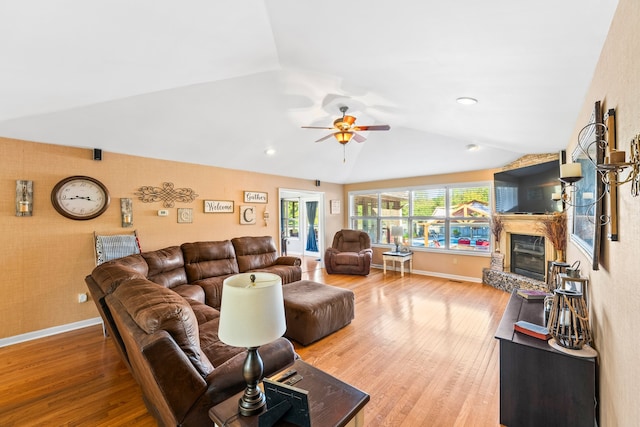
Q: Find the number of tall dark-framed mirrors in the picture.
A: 1